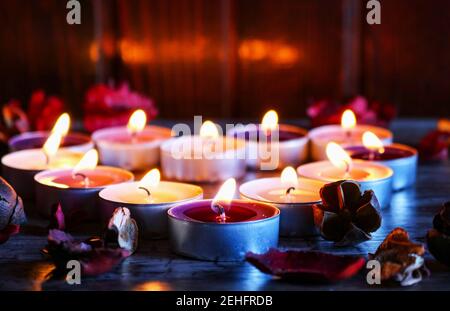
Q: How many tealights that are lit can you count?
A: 12